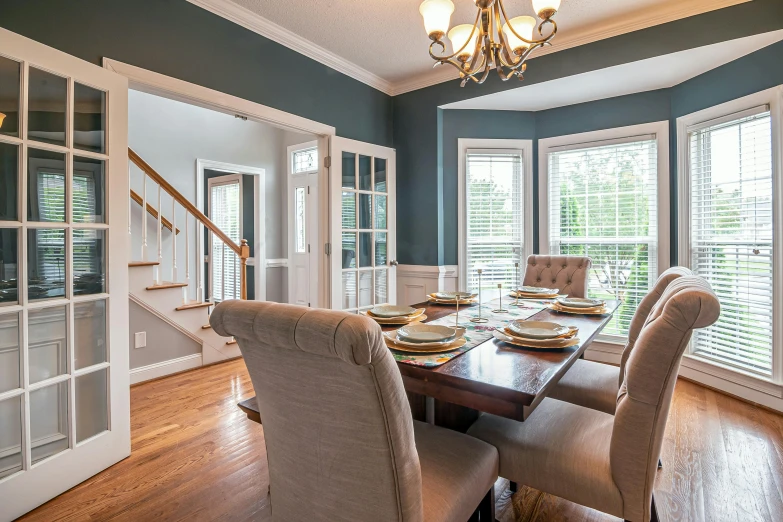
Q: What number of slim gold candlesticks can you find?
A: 4